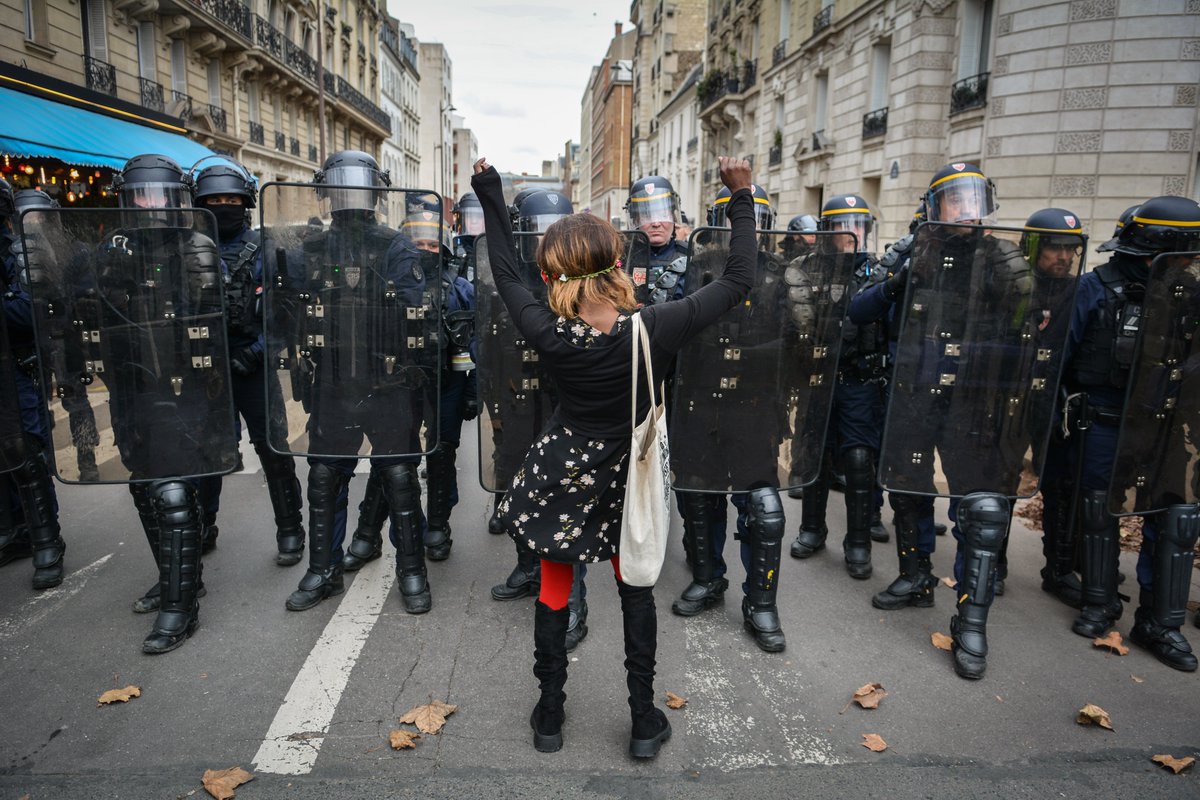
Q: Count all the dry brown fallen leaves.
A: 11